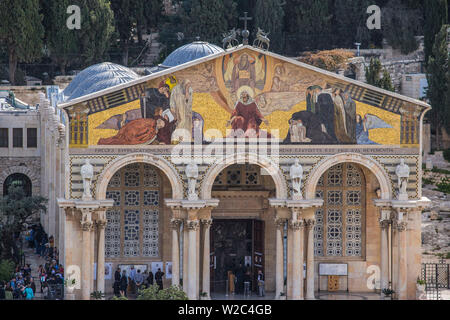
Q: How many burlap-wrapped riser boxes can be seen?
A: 0